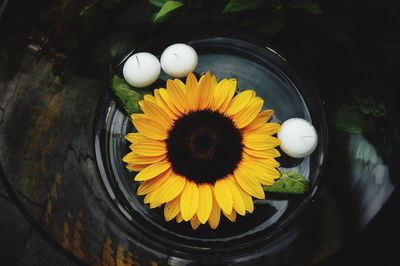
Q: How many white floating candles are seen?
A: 3